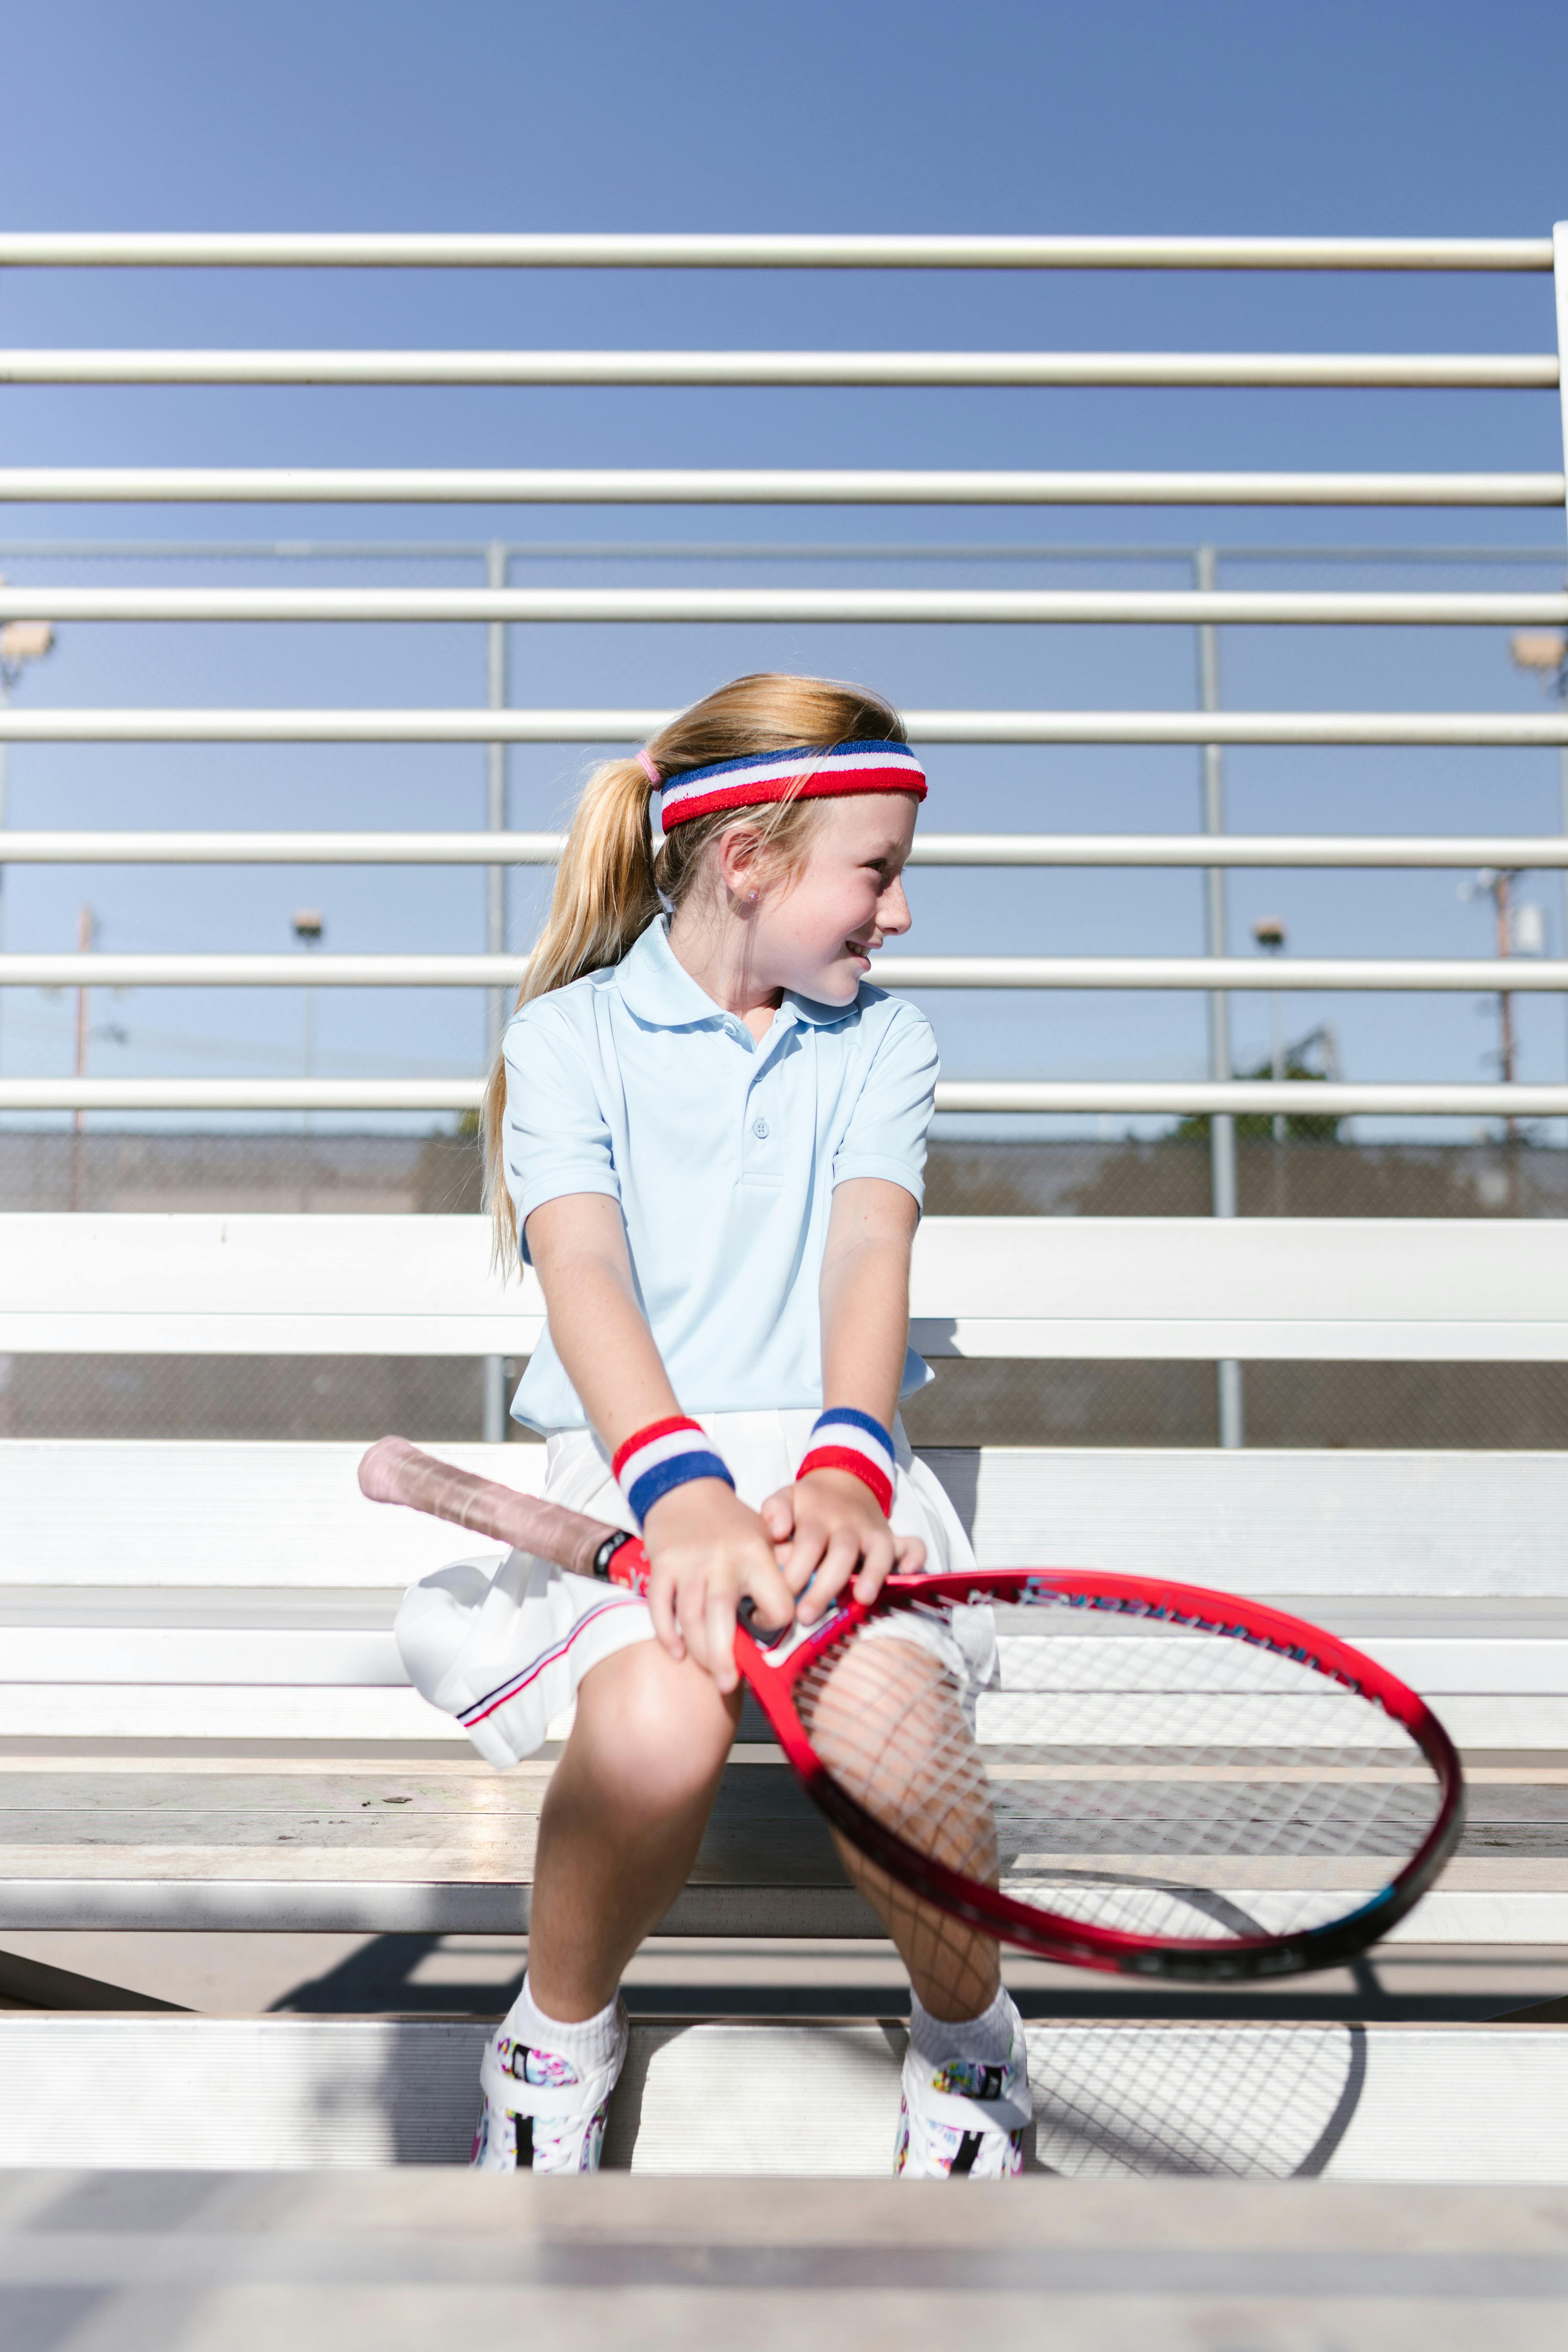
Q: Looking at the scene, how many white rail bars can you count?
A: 8